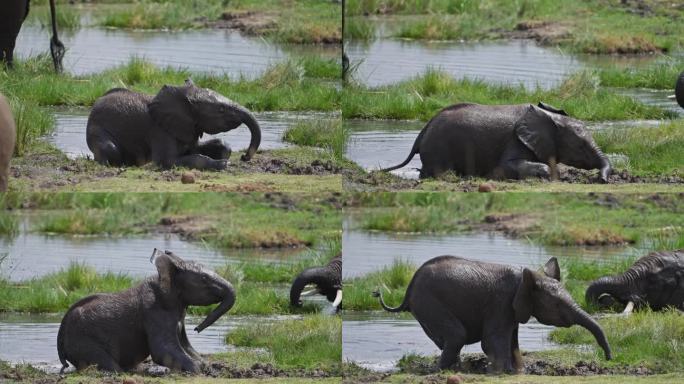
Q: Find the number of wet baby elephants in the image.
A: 4